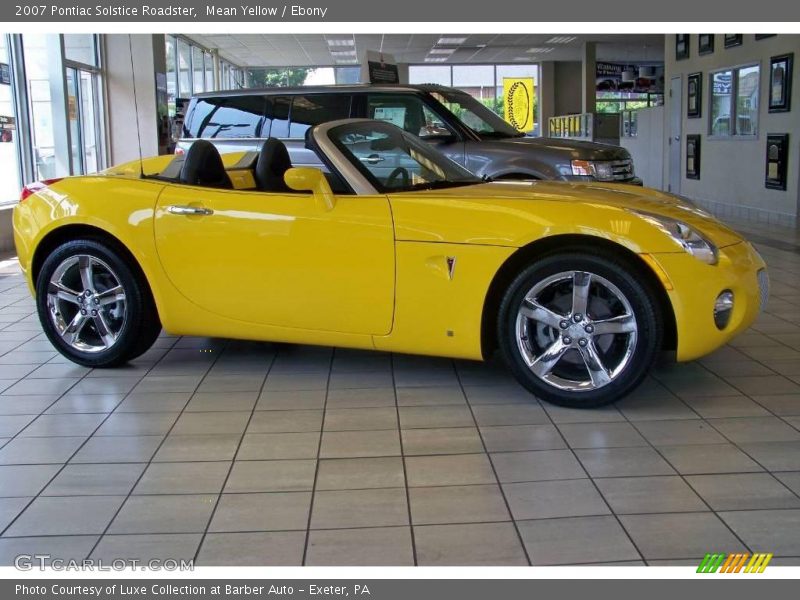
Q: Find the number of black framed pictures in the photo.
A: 8